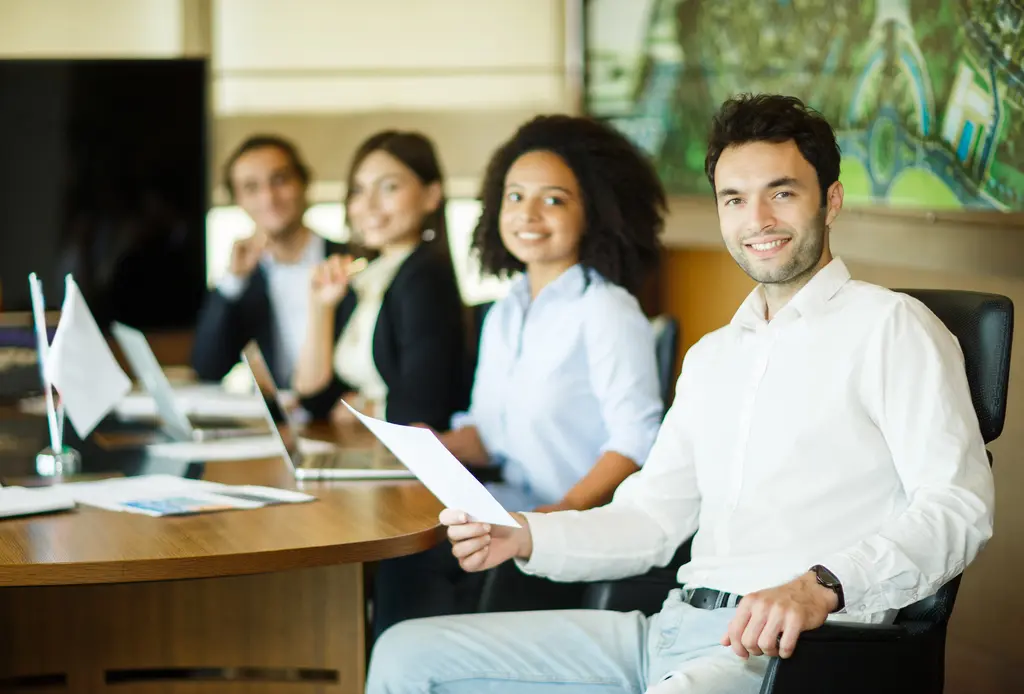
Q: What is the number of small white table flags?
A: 2